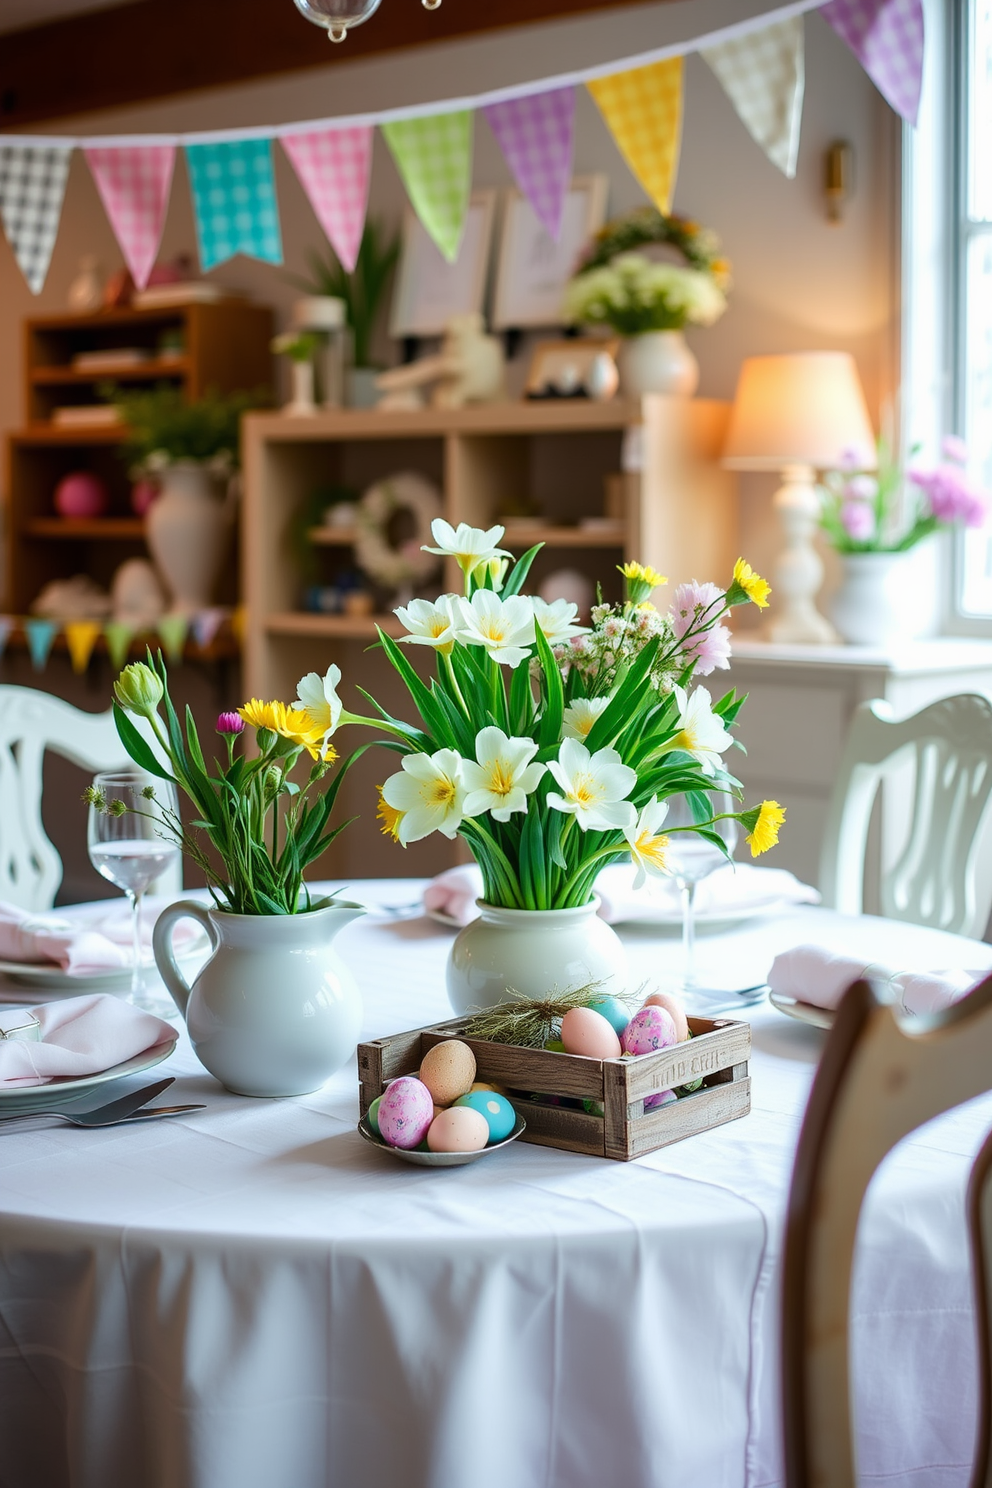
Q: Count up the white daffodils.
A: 11